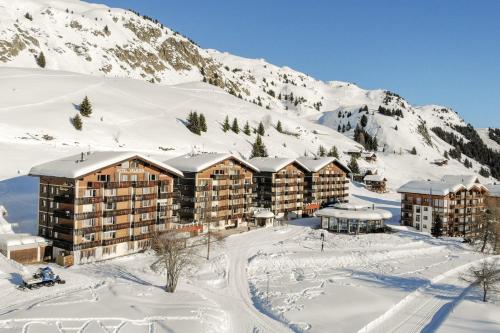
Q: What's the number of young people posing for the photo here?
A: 0